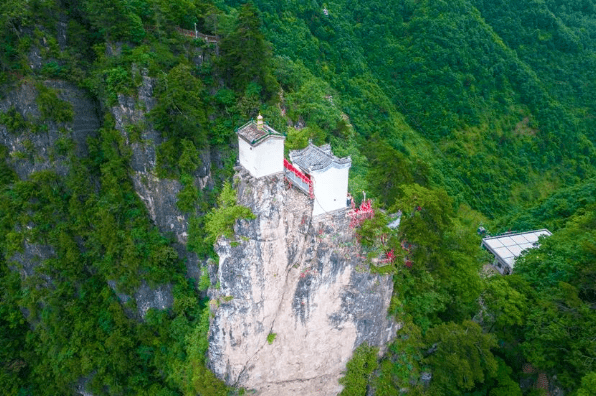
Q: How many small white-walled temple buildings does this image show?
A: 2